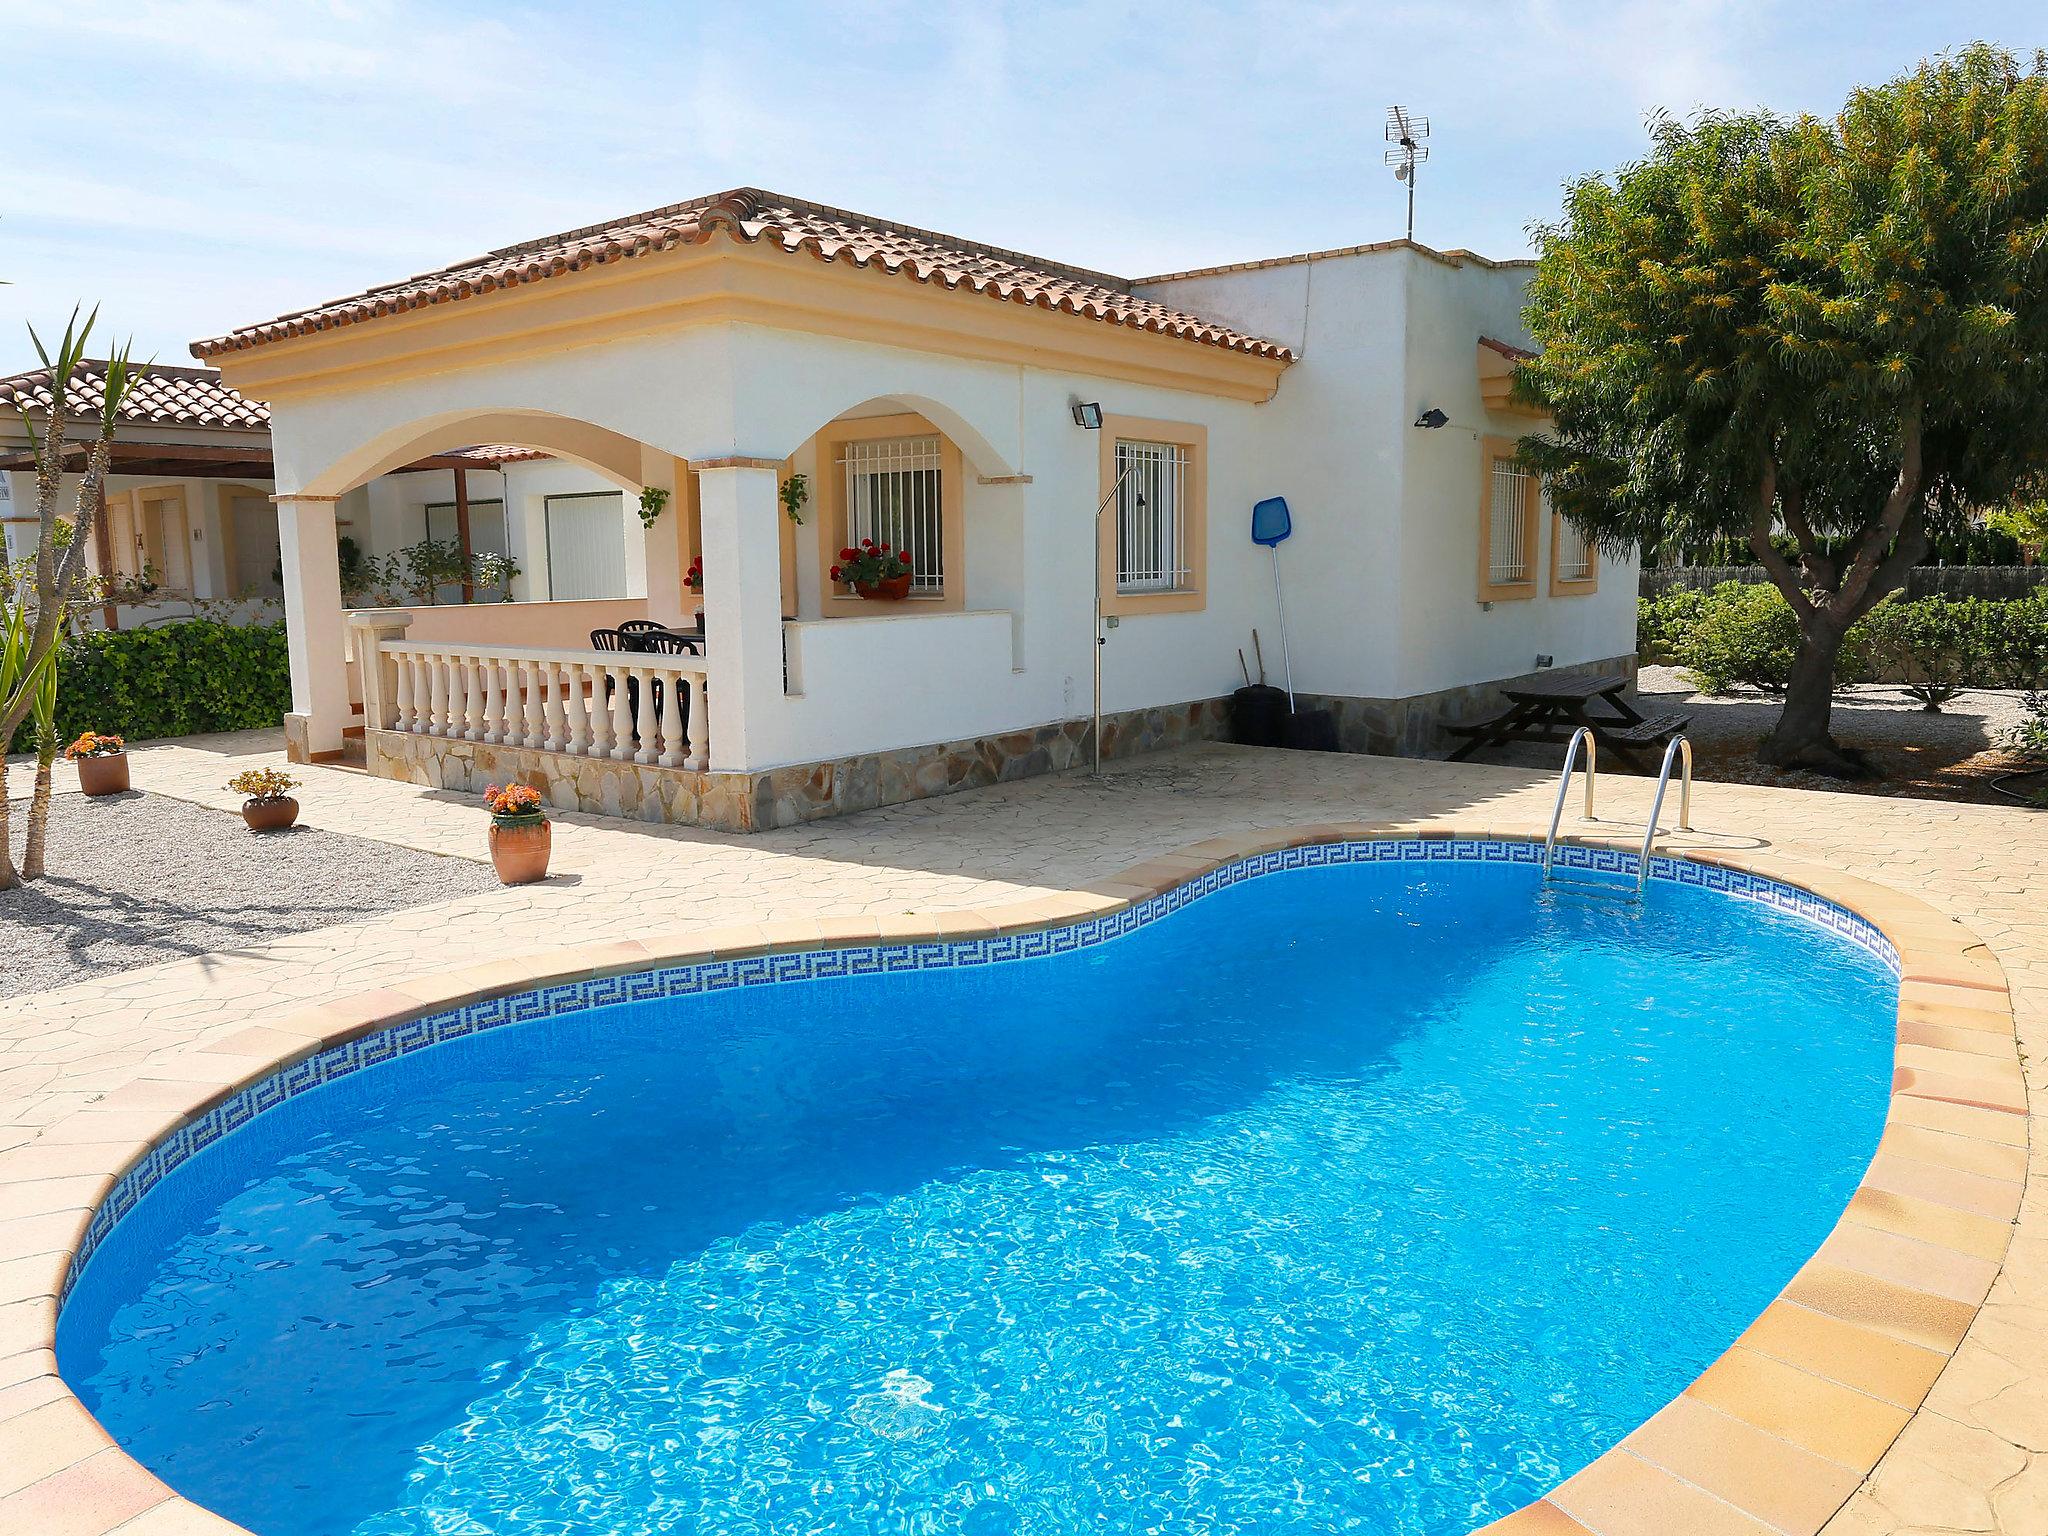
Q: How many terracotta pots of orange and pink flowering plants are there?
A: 2